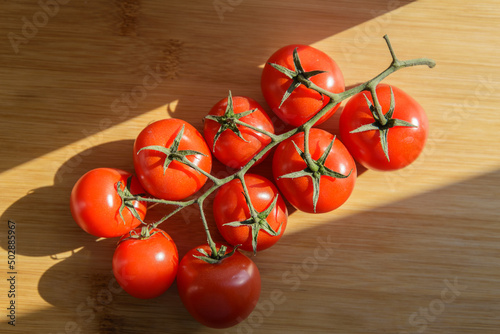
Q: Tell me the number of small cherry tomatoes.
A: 9